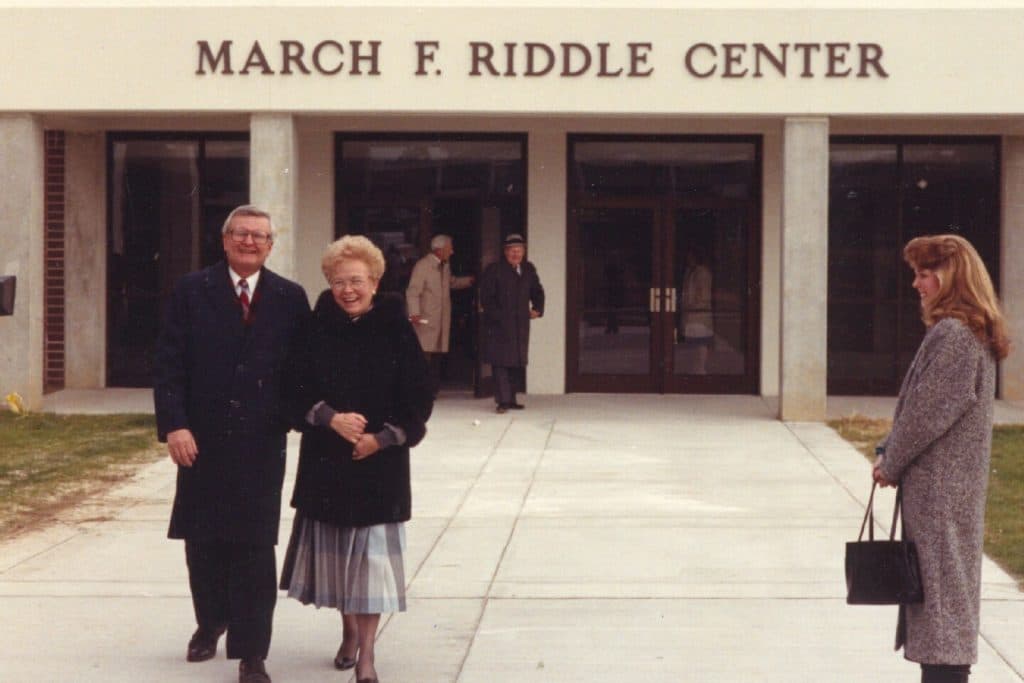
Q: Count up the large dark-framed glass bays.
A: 4